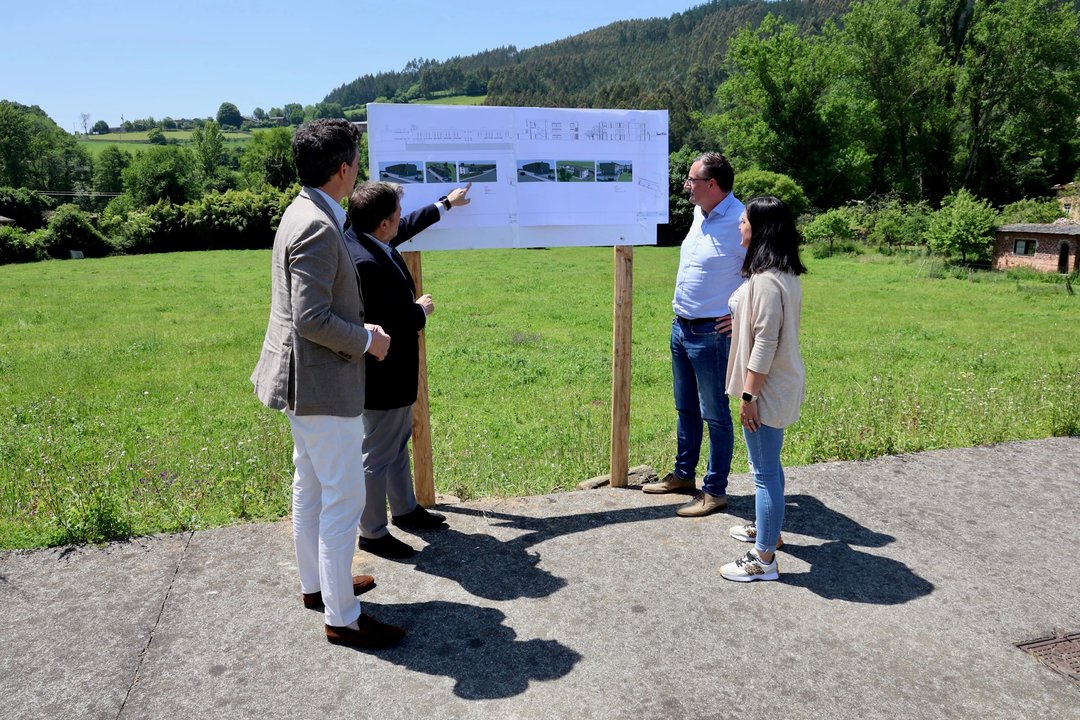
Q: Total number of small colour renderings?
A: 6